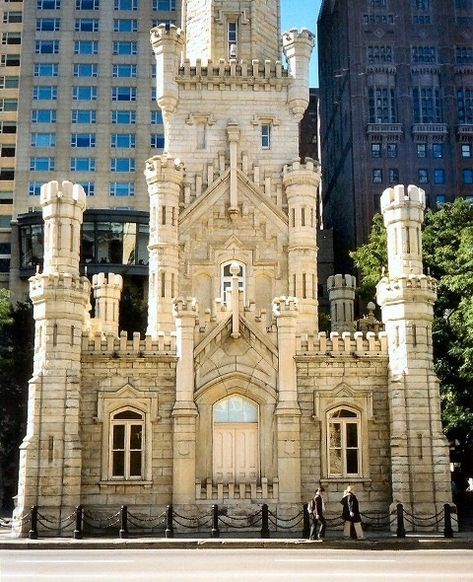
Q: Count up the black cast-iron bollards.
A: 9